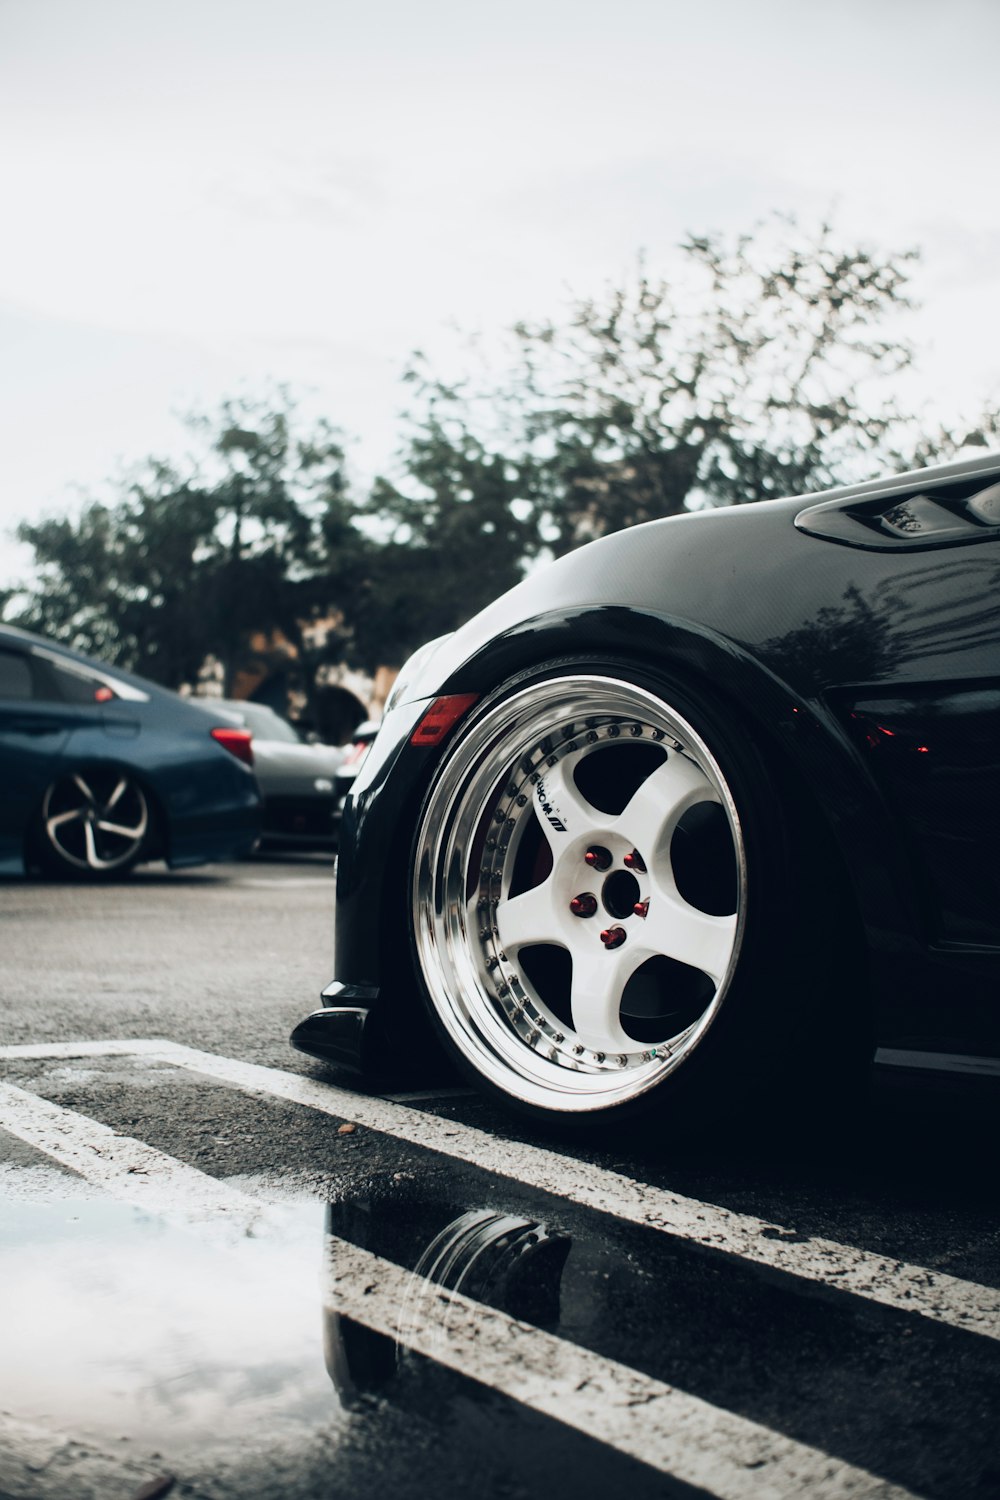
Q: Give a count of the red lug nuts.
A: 5